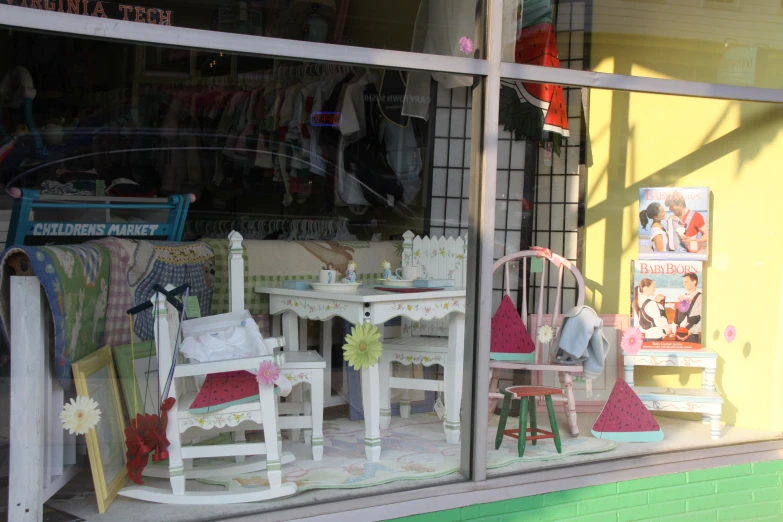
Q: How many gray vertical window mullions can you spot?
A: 1